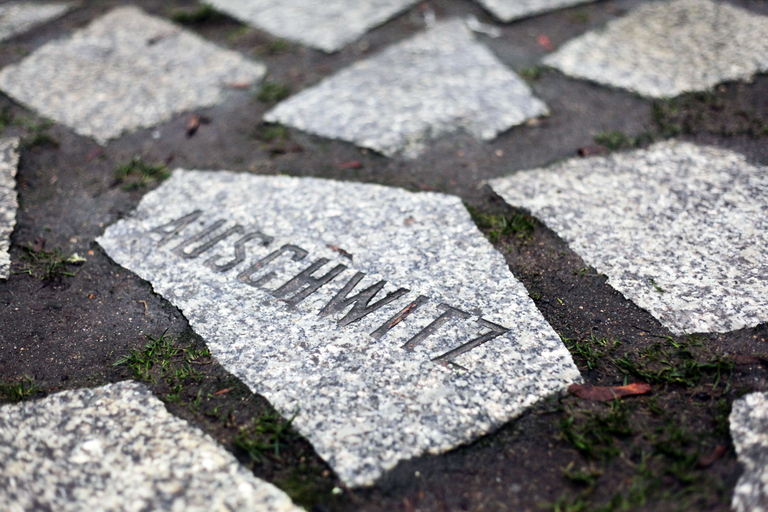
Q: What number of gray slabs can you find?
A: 11